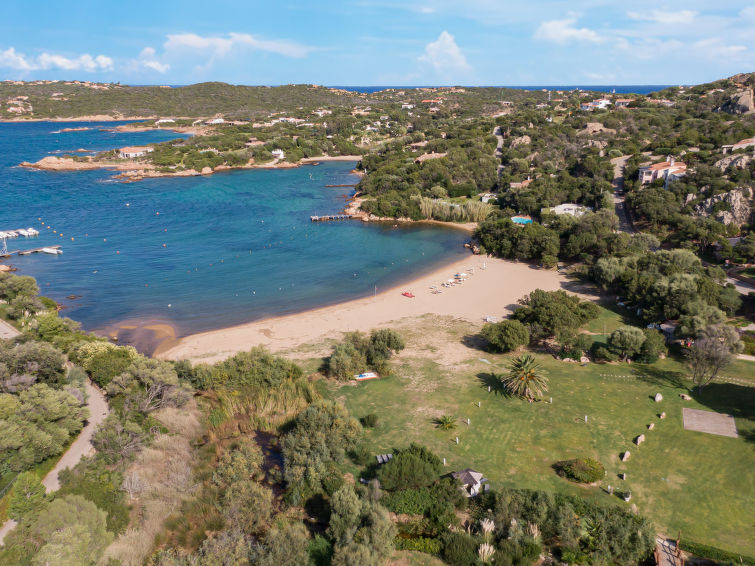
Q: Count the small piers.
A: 4